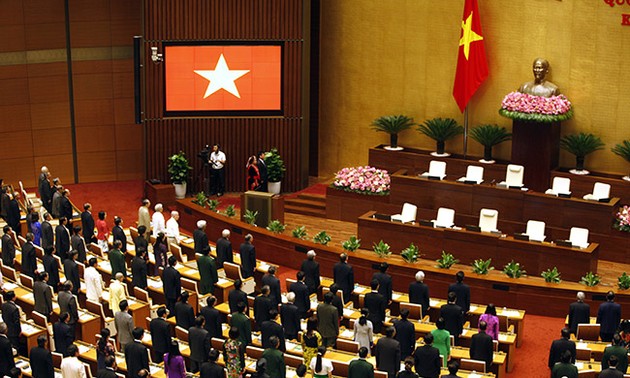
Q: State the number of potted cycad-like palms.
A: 5